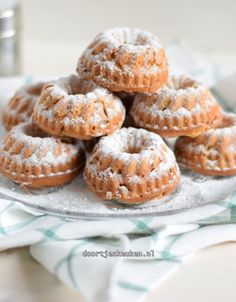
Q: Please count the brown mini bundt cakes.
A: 7